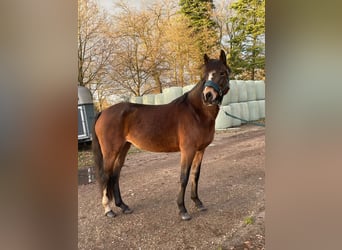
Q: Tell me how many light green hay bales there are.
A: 15